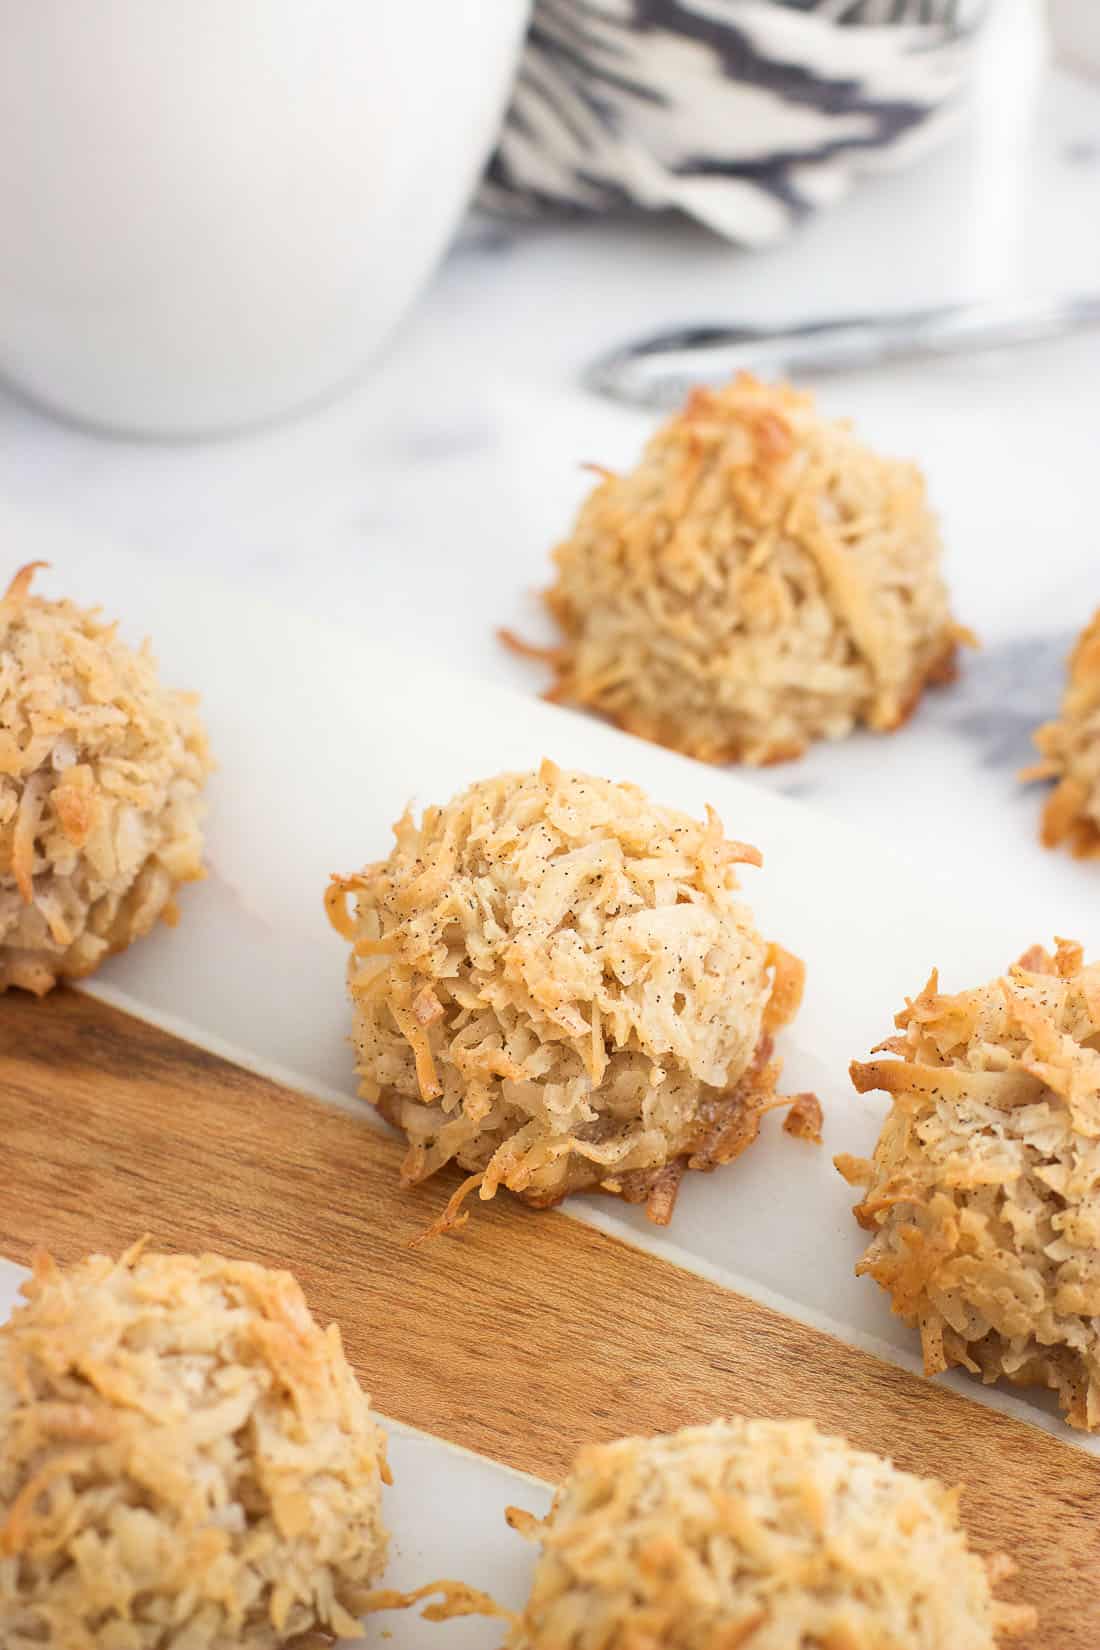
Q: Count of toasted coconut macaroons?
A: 7